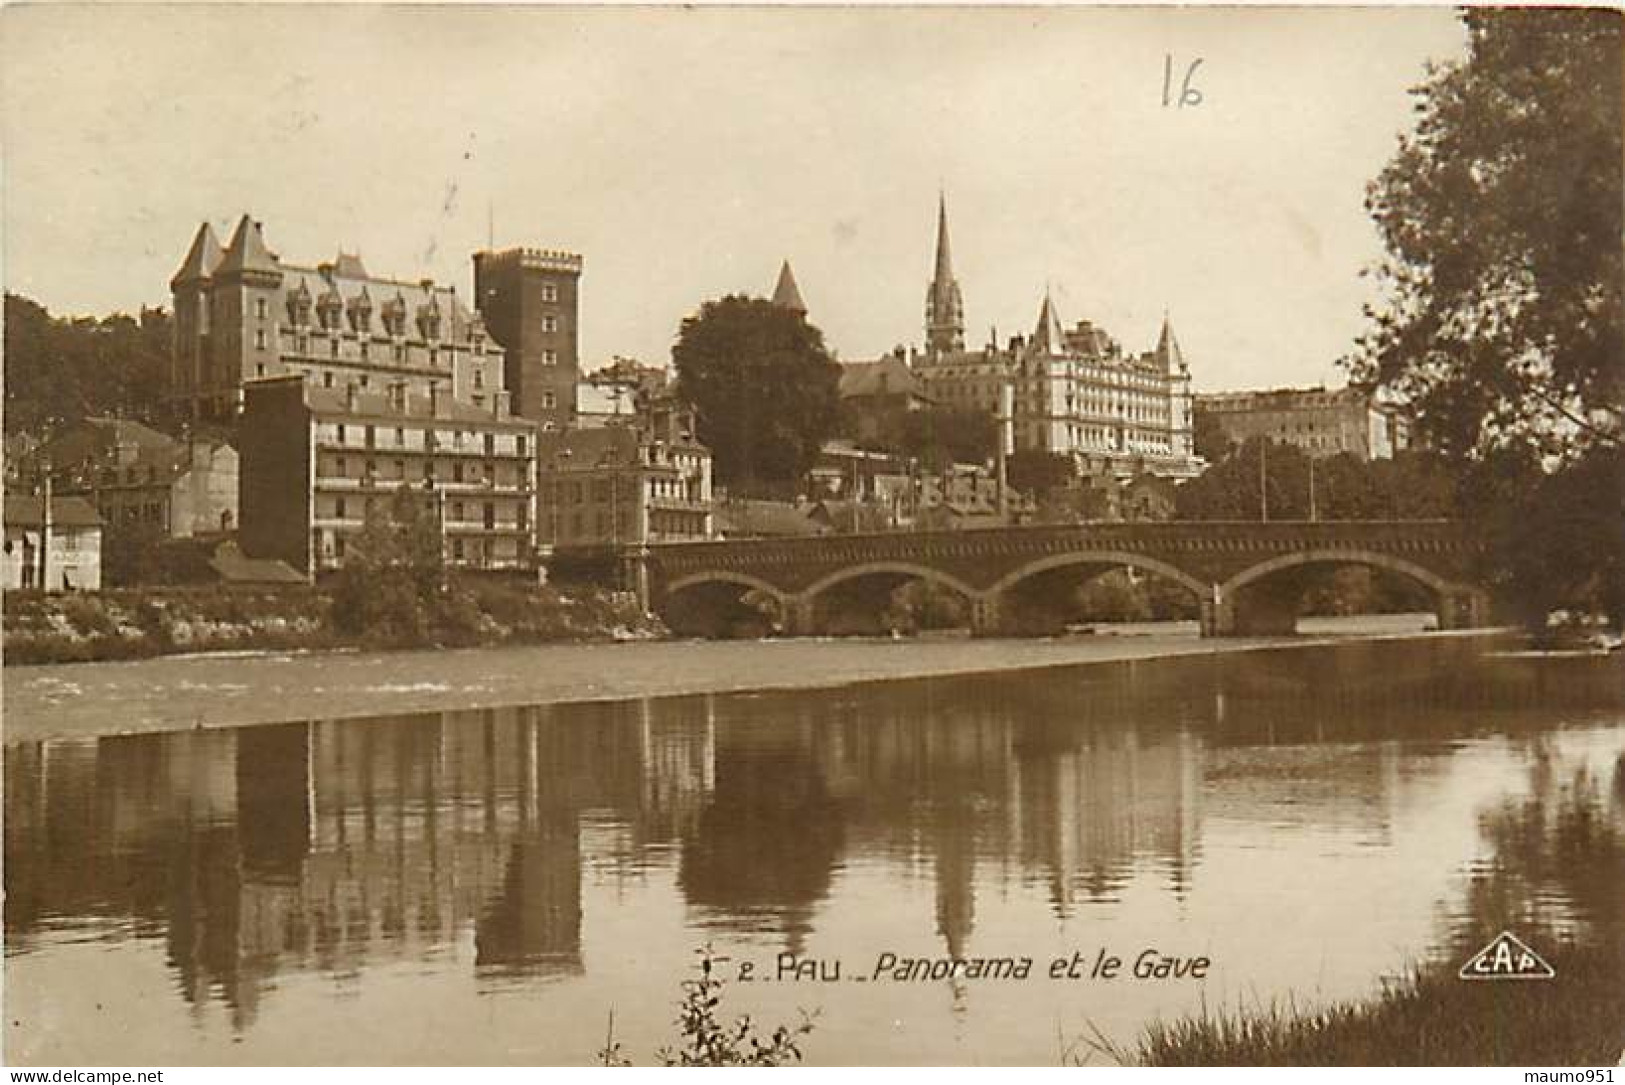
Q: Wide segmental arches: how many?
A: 4